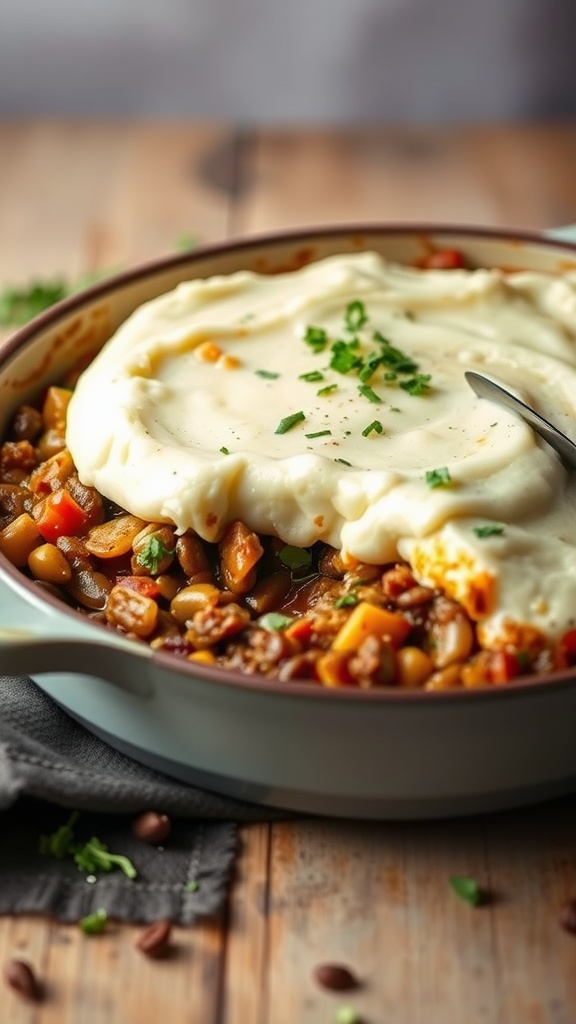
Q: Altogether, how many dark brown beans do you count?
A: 5